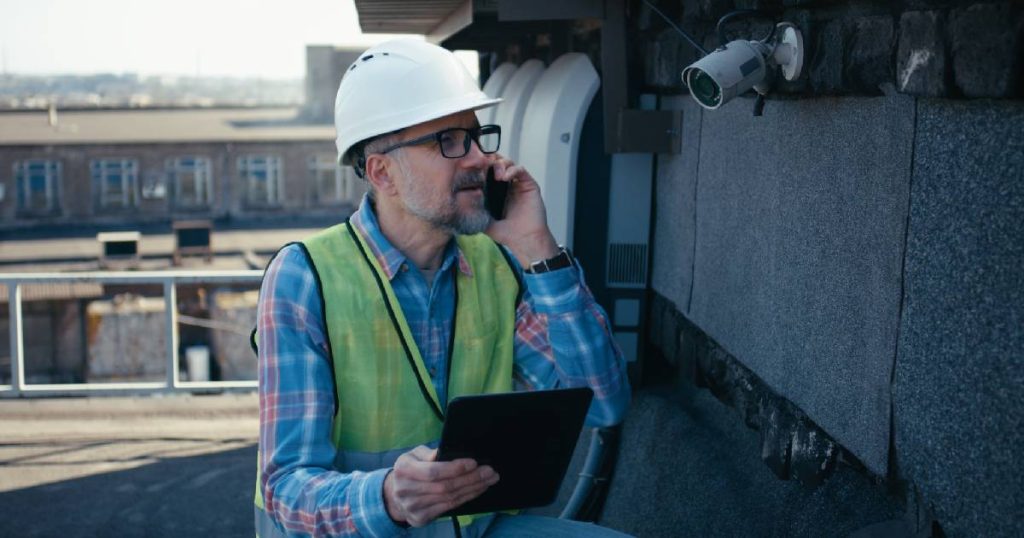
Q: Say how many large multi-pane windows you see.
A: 5